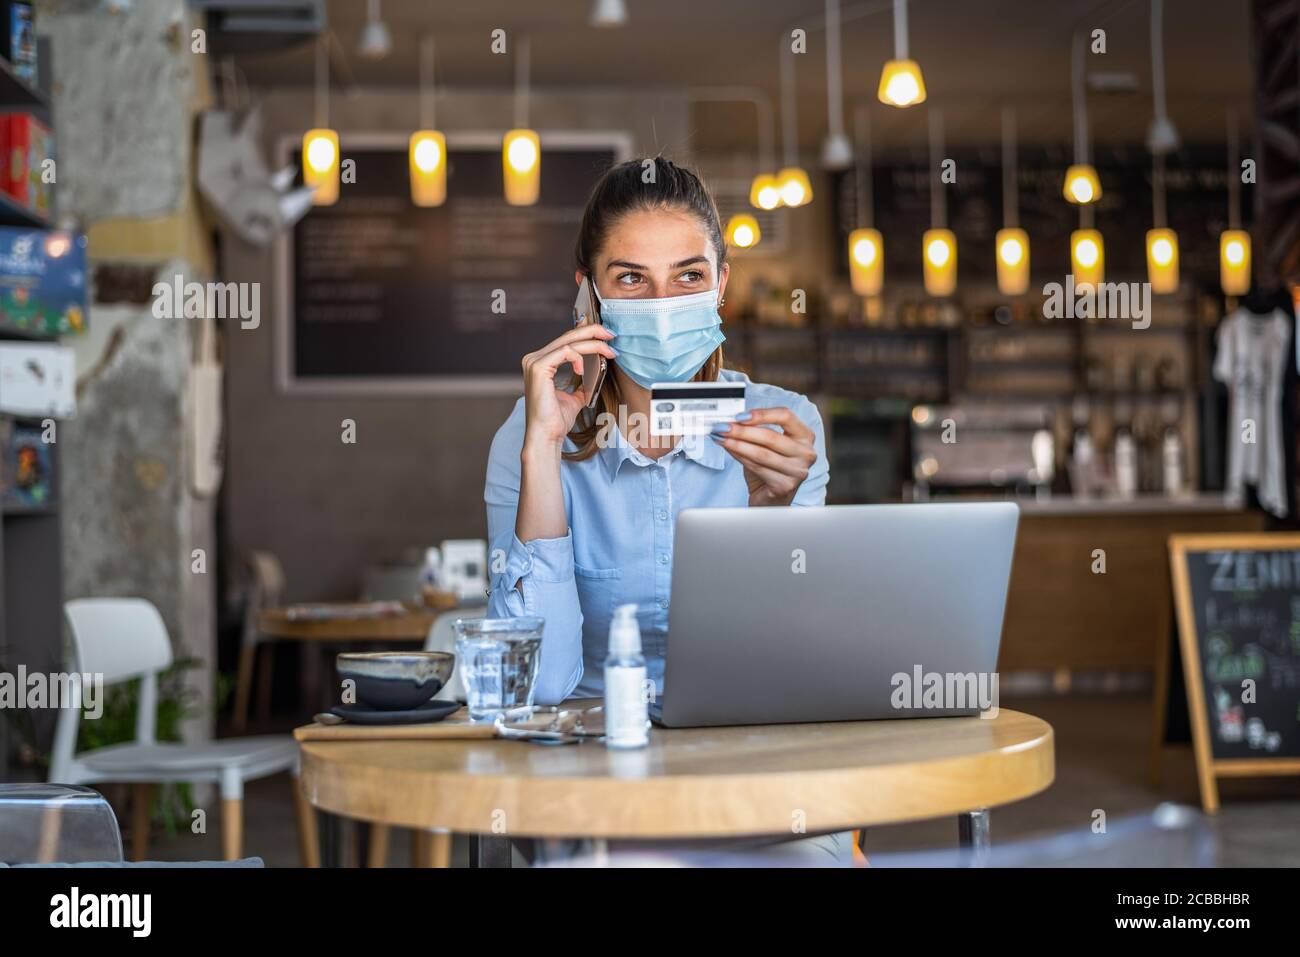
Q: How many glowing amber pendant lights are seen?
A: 14